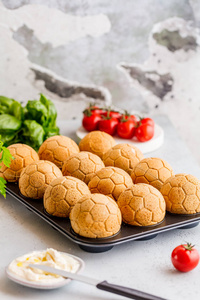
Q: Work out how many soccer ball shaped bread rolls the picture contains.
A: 12